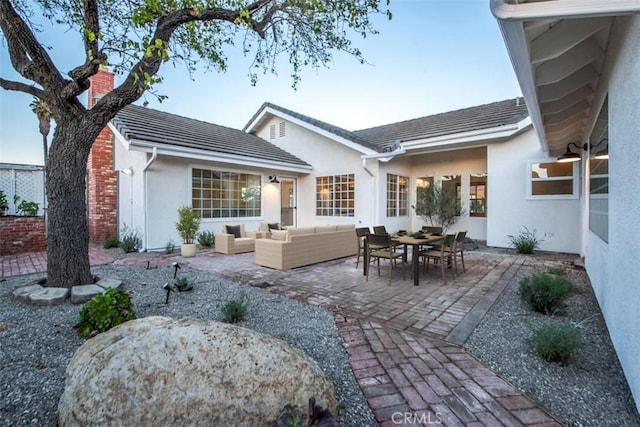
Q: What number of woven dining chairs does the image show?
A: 6